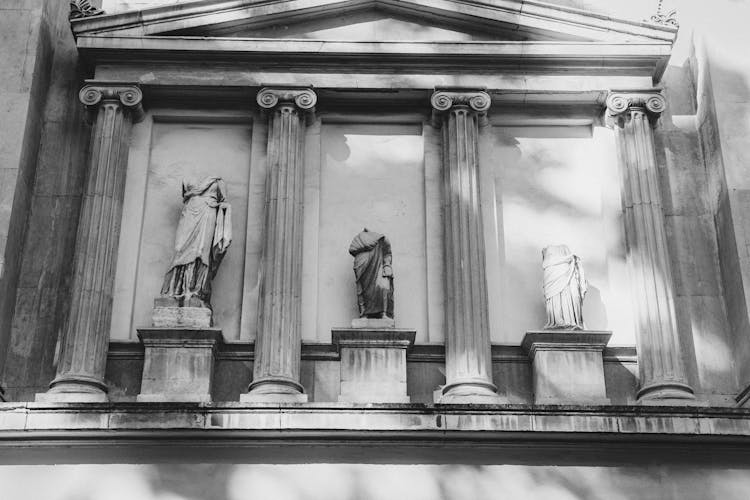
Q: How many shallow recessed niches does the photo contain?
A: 3